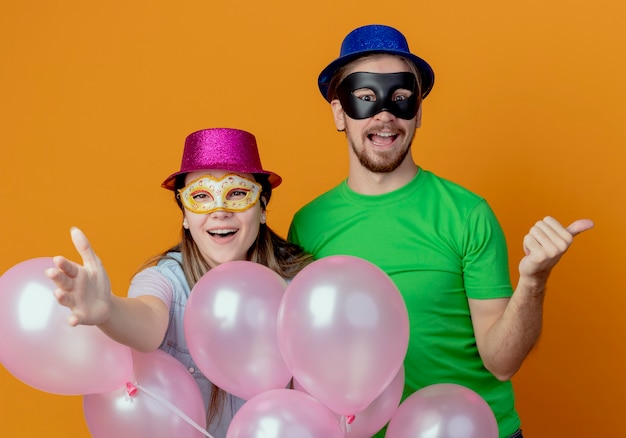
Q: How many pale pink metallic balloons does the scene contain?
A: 7